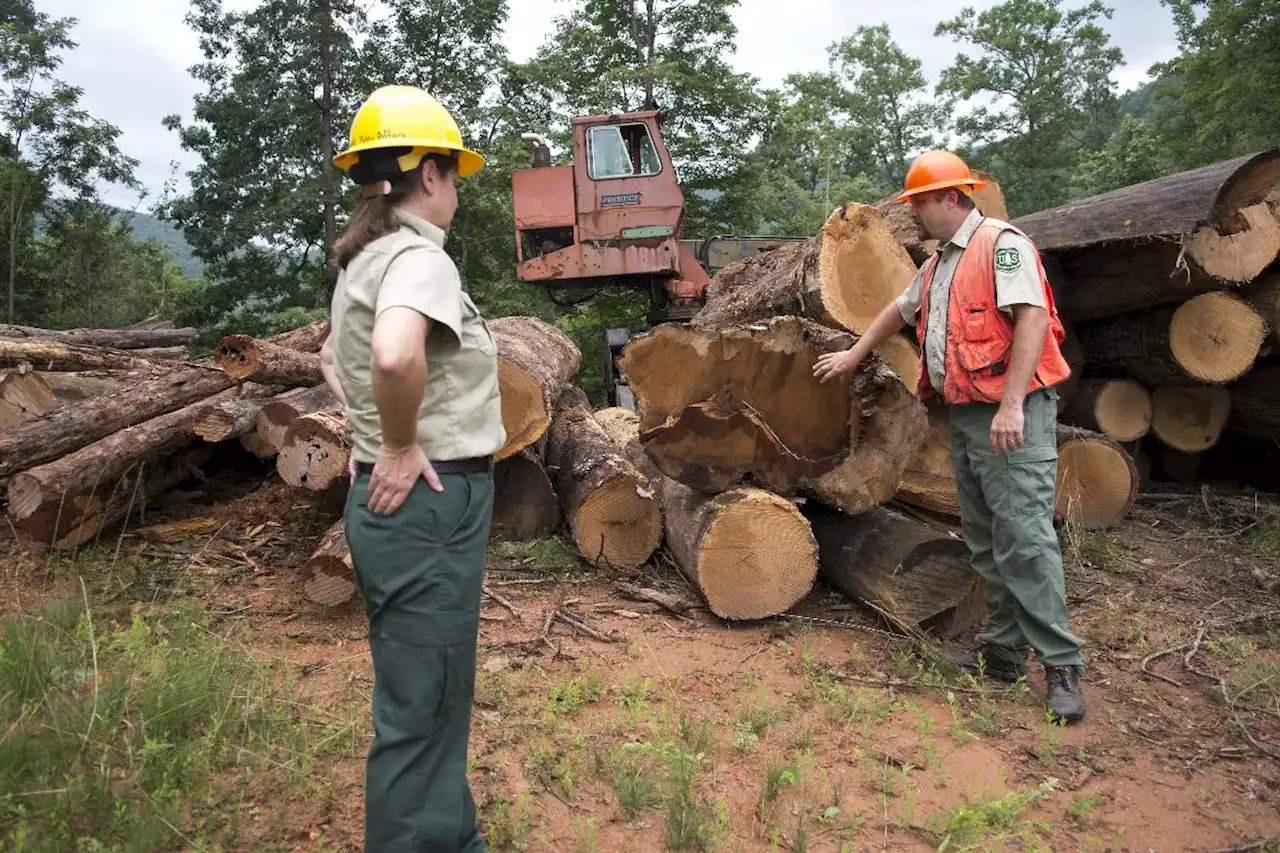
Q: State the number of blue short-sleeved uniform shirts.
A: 0